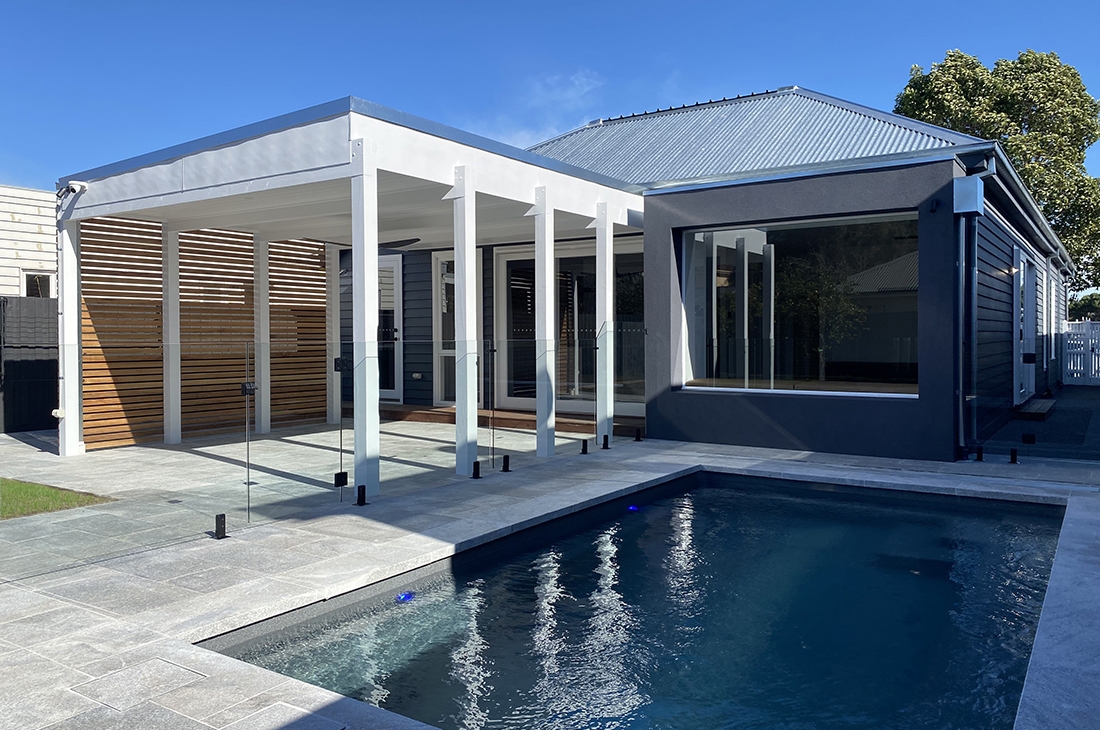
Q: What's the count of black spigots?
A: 9